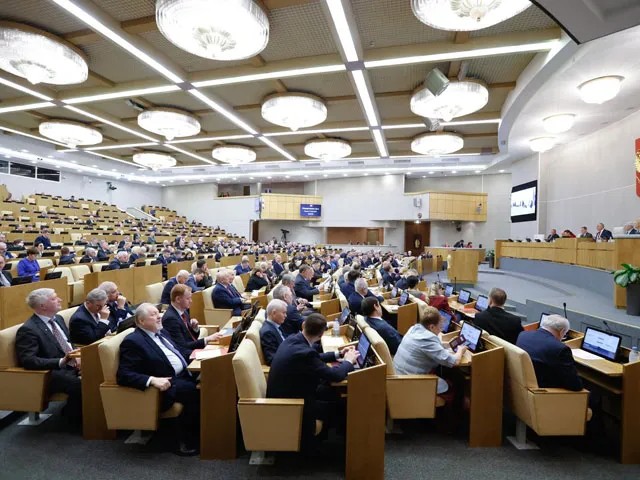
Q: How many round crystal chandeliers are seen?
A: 11